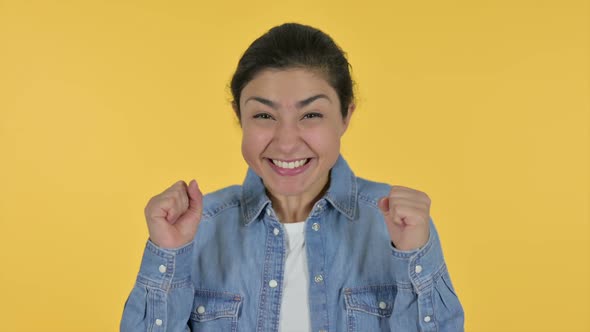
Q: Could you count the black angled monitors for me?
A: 0